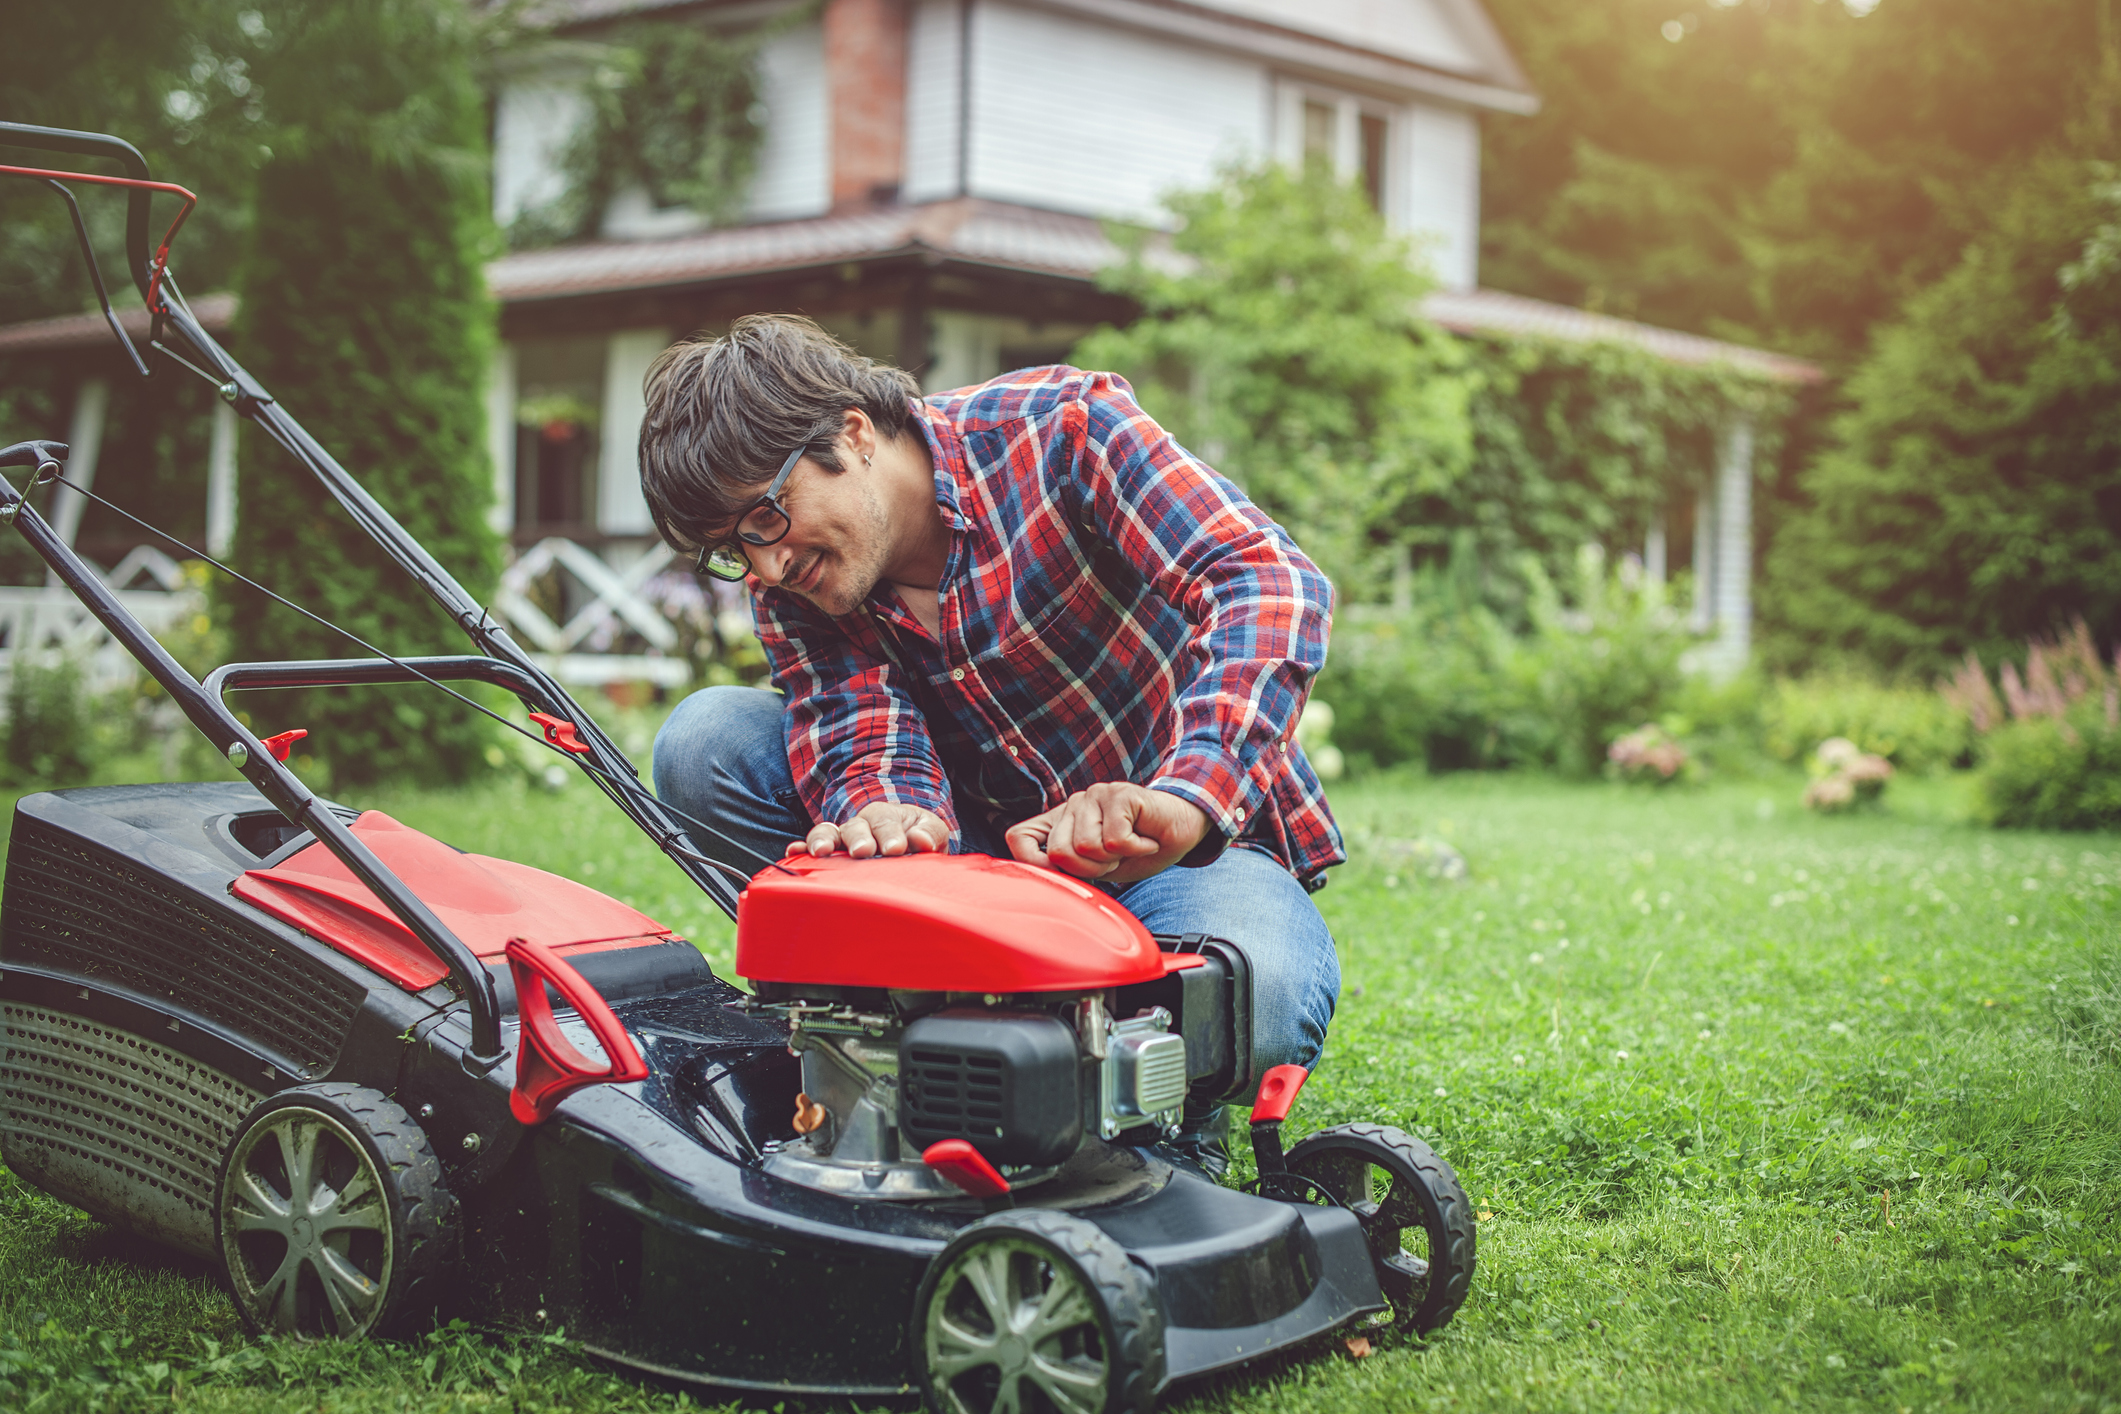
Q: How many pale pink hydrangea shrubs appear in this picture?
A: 2